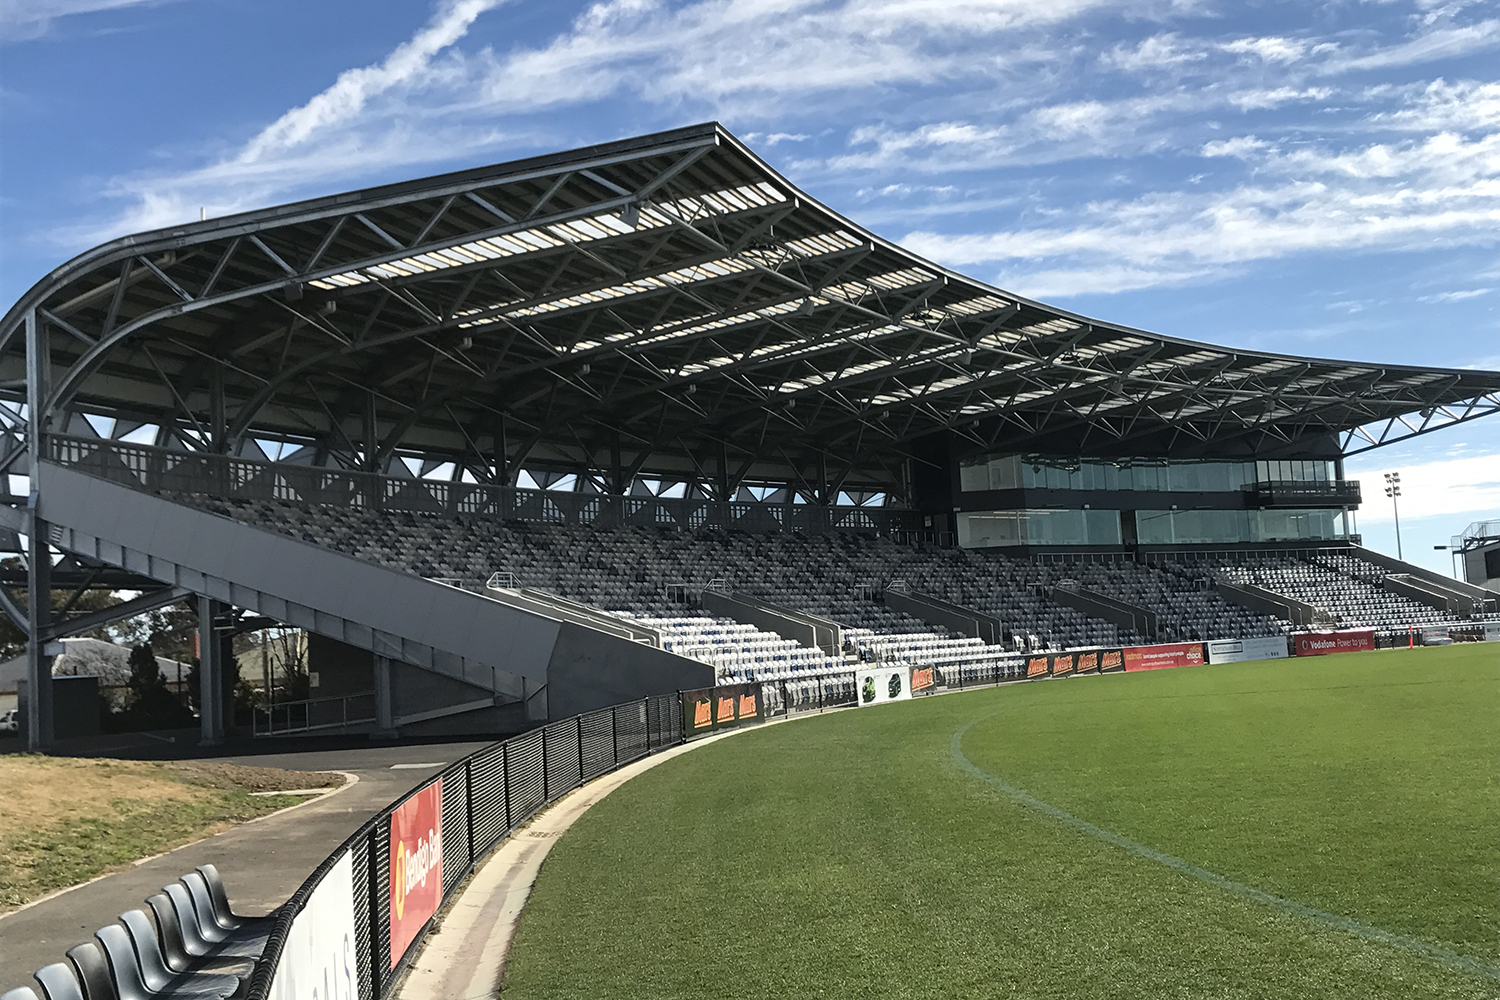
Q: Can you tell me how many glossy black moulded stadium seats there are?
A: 9